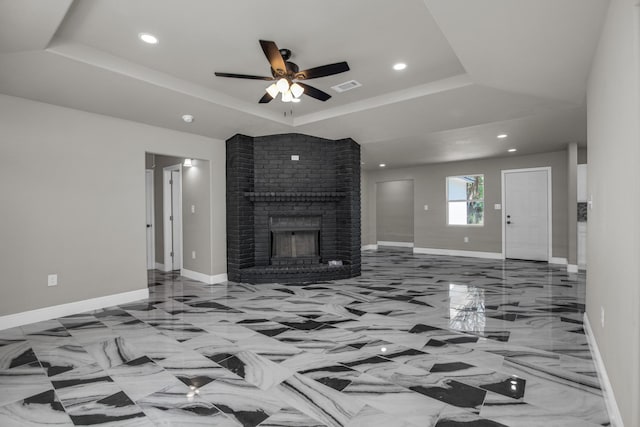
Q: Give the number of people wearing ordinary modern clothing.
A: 0